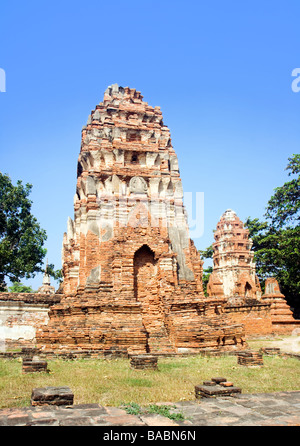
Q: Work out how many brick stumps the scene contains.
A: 5